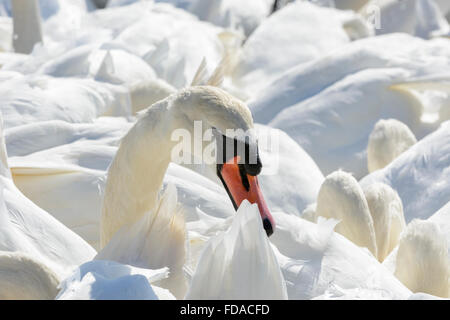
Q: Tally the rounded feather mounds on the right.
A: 4